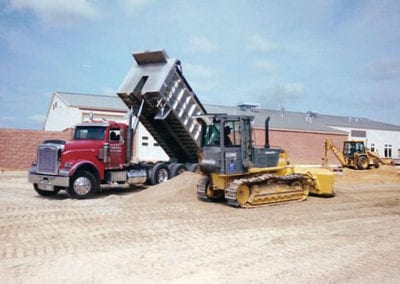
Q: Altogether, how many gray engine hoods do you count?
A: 1